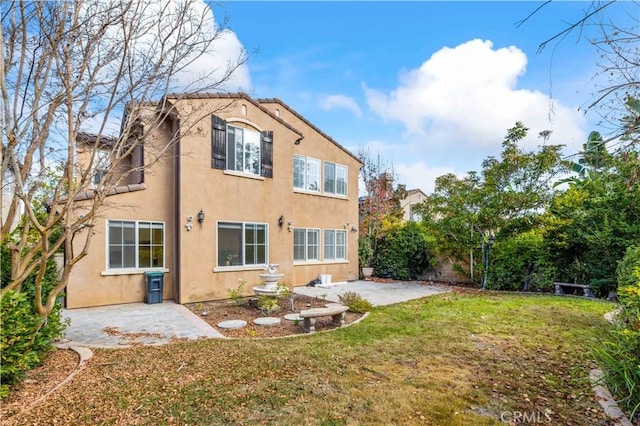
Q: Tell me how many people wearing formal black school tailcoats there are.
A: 0